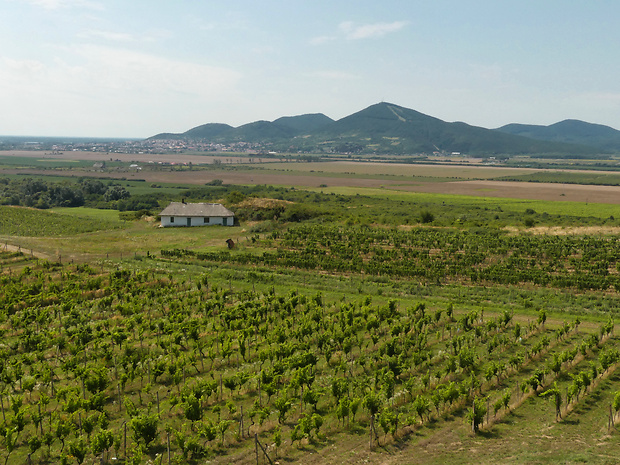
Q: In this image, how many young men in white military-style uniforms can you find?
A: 0